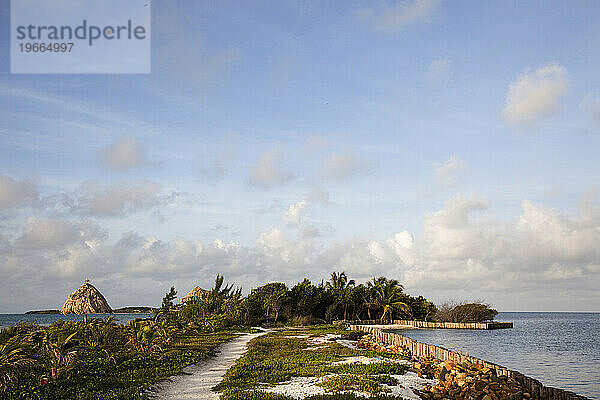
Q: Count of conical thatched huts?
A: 2